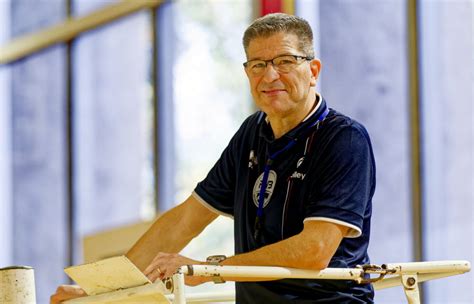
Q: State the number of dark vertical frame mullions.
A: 3